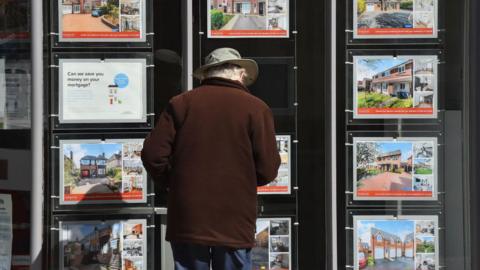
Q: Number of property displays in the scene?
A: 10